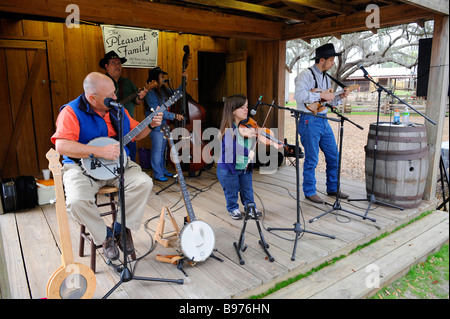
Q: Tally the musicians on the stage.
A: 5